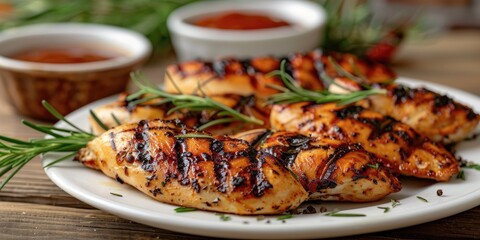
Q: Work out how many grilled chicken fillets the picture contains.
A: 6